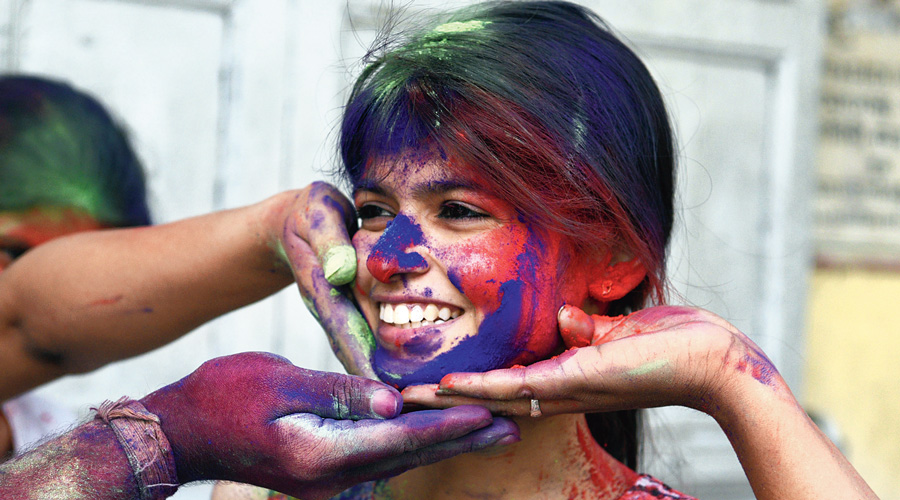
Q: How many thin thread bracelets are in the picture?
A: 1